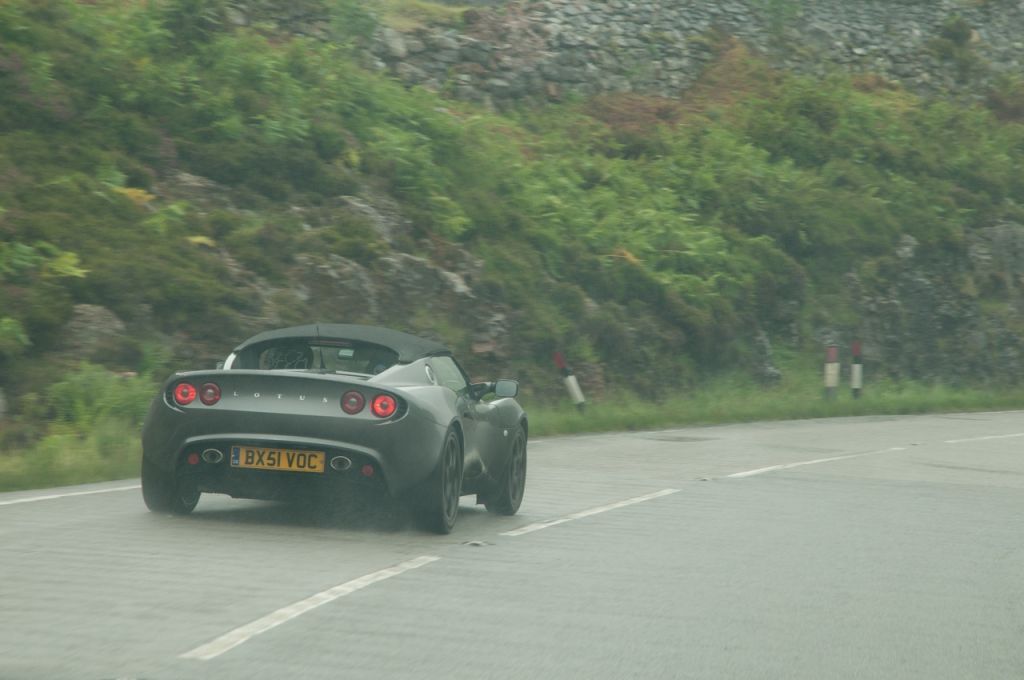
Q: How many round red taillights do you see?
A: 4